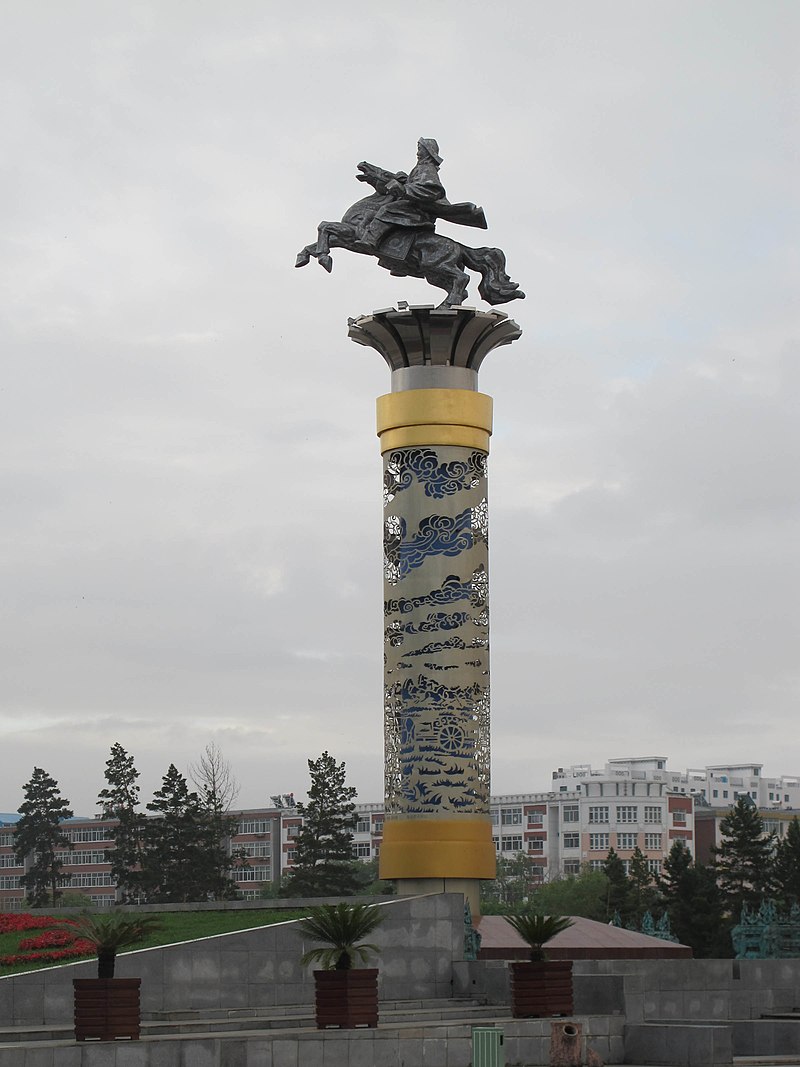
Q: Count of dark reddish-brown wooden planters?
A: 3